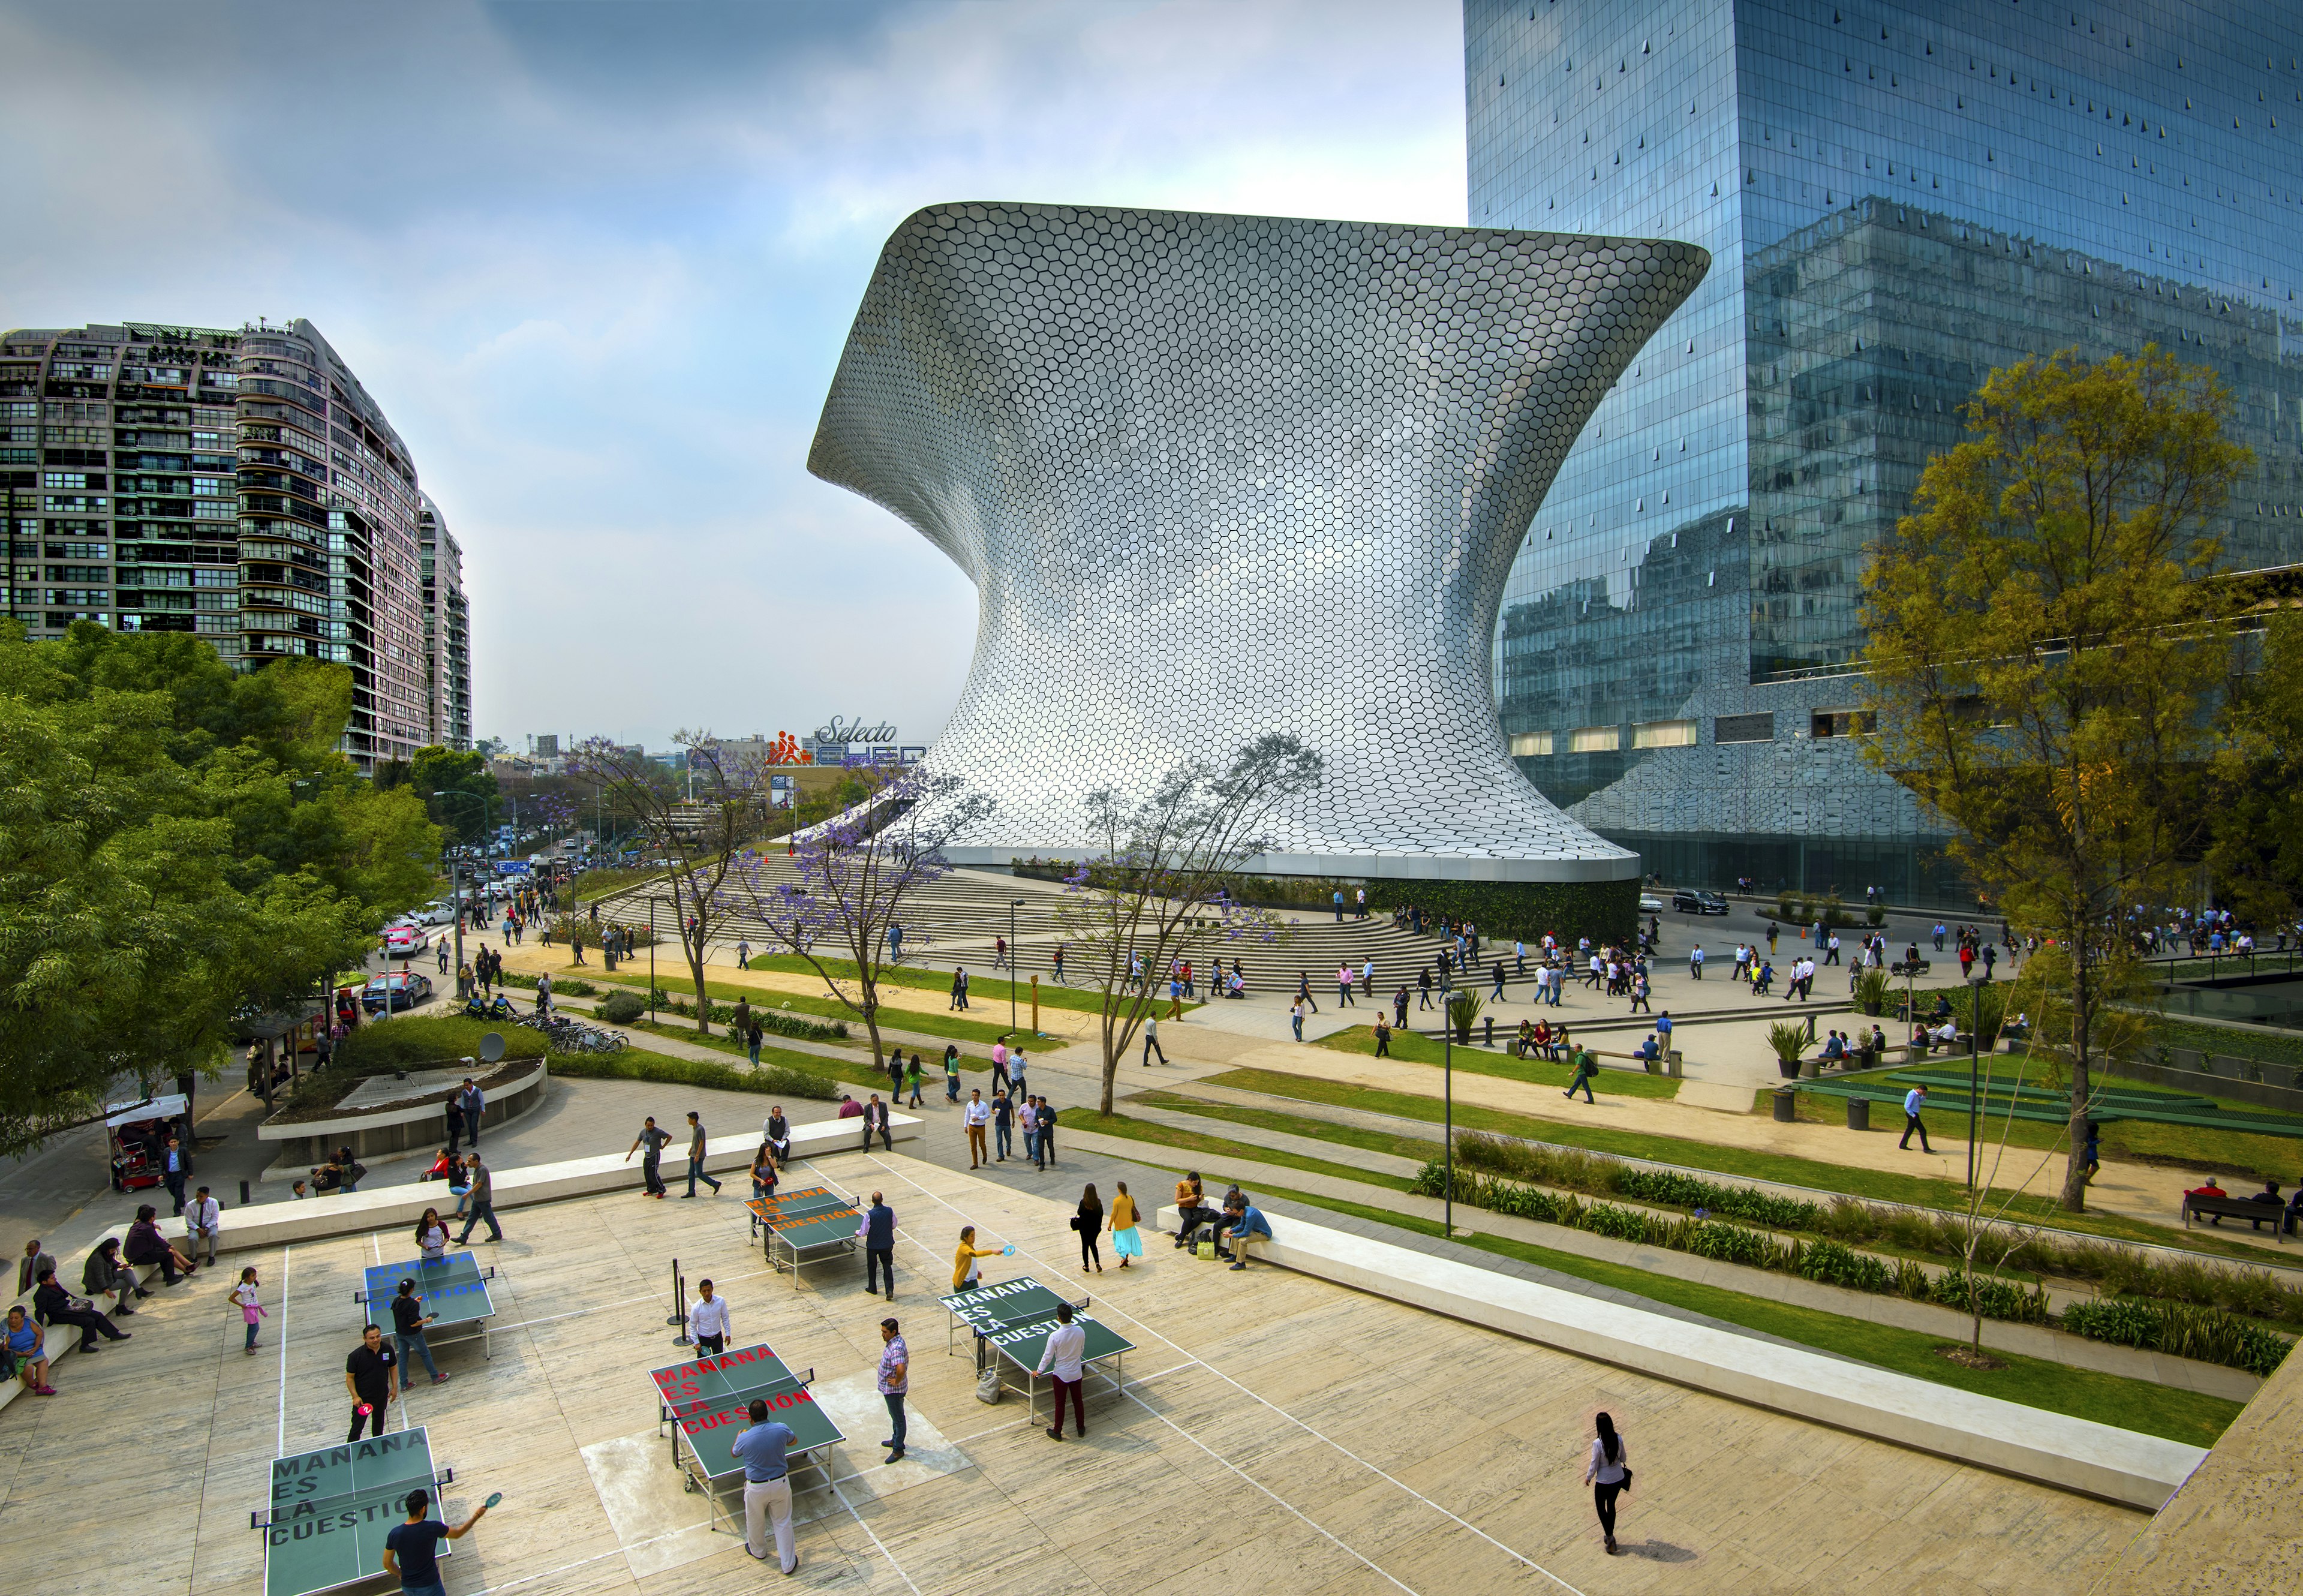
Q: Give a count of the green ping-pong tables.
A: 5